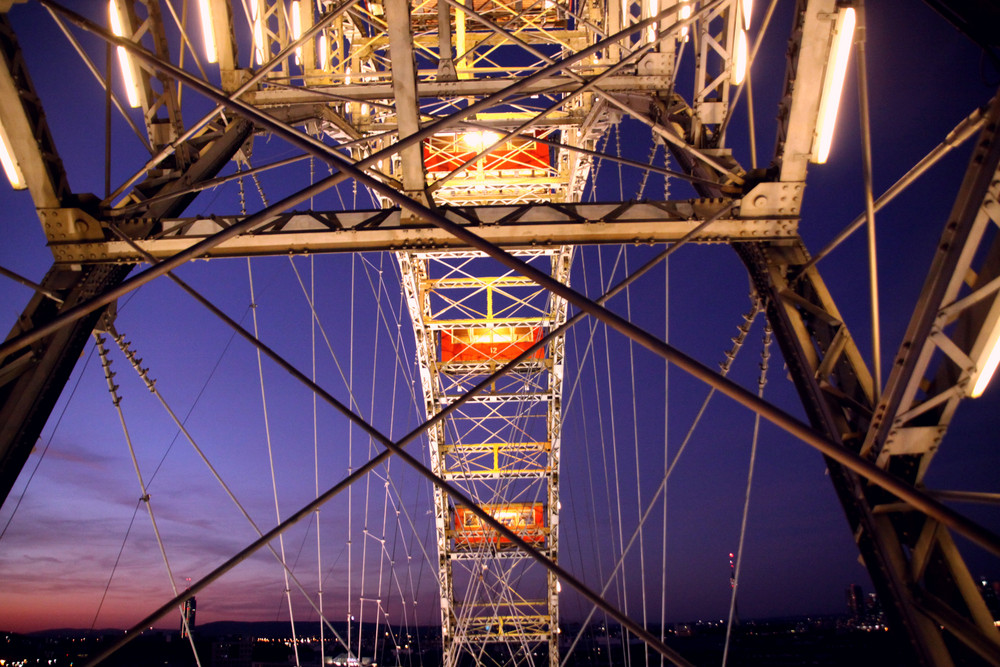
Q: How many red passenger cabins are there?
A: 3